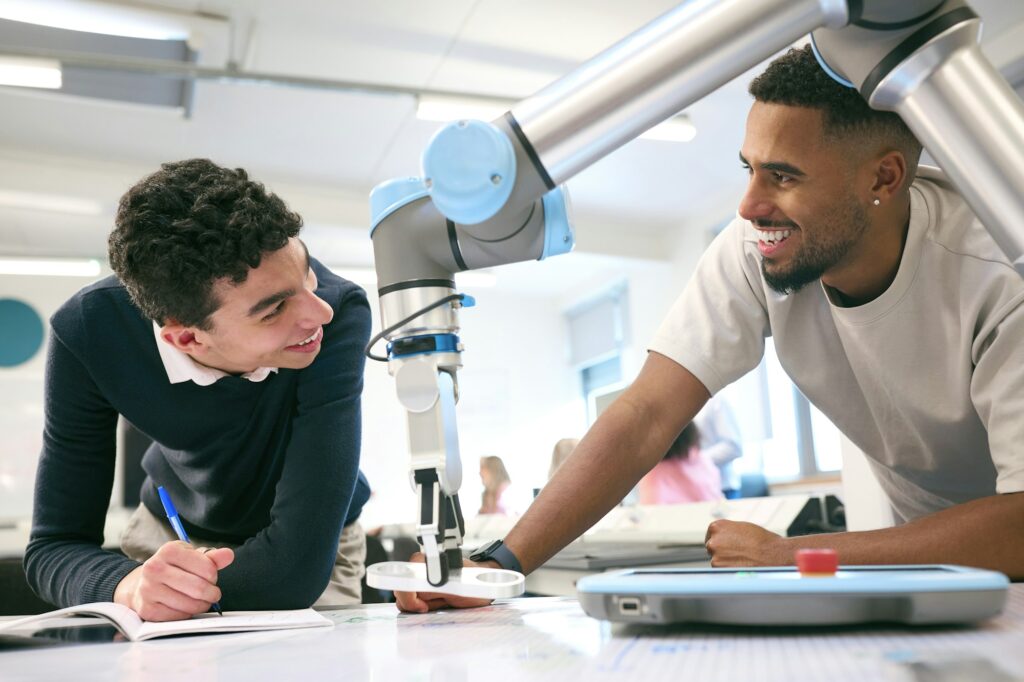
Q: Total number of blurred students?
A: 4